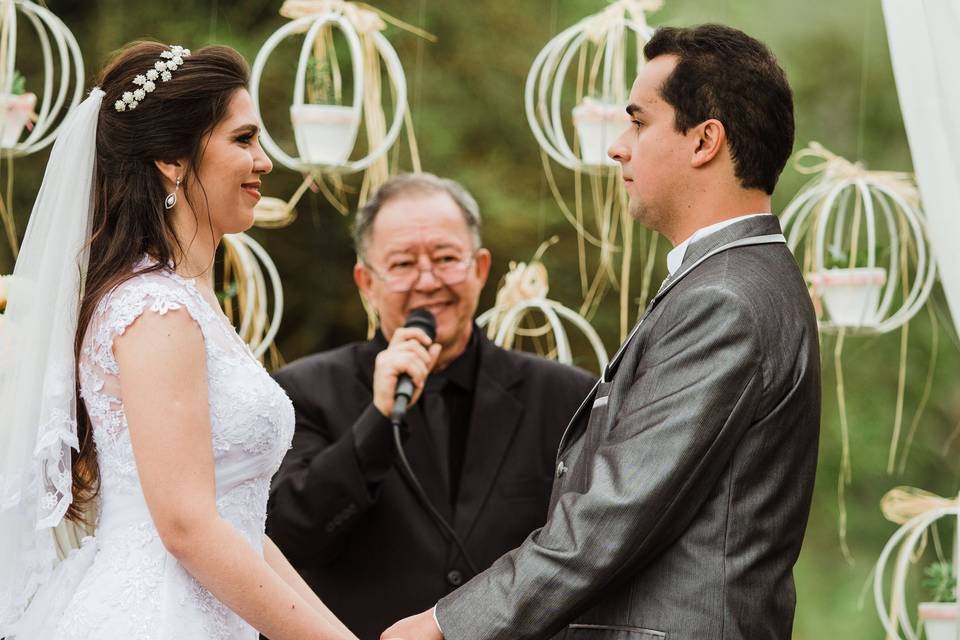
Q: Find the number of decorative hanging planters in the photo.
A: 7